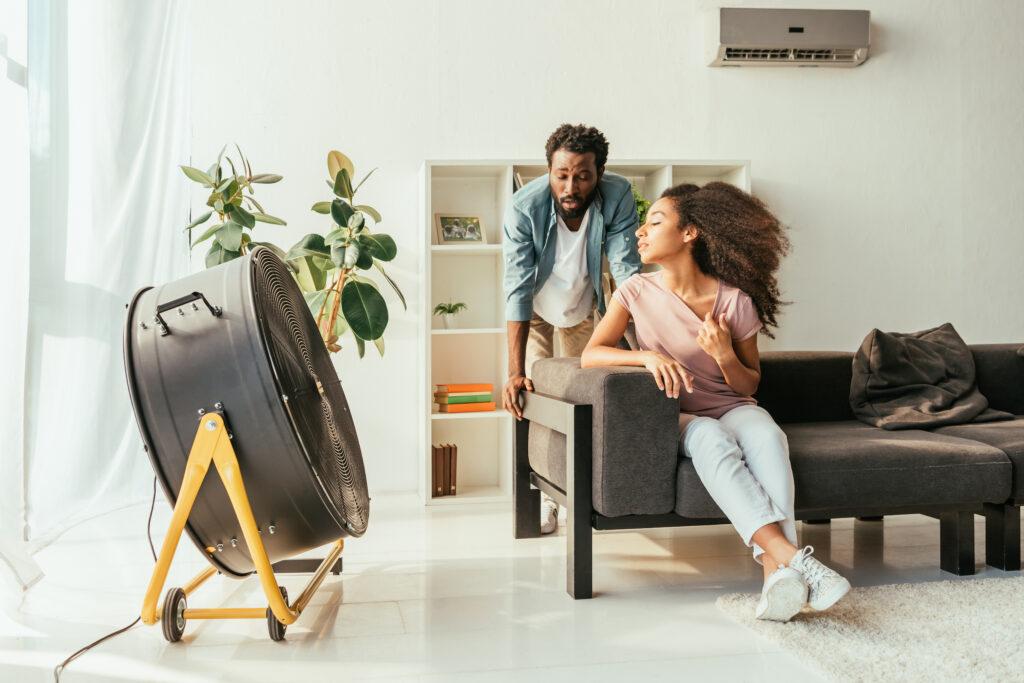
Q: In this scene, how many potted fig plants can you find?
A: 2